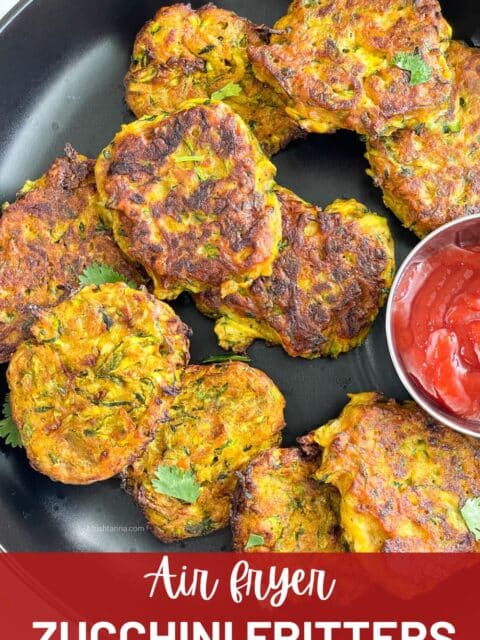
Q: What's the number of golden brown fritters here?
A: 10